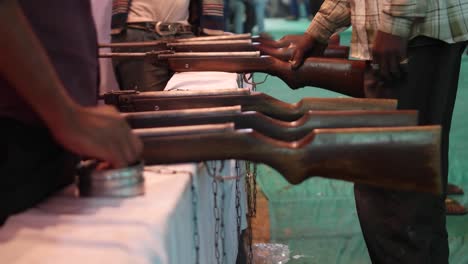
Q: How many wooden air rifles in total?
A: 6